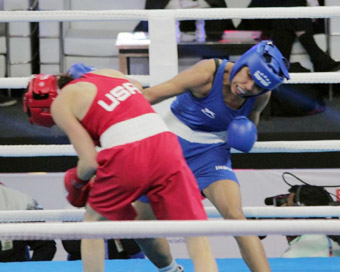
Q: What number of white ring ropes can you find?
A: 5